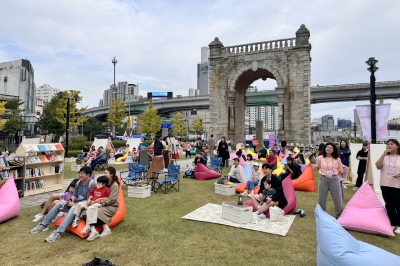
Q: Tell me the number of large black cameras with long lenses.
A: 0